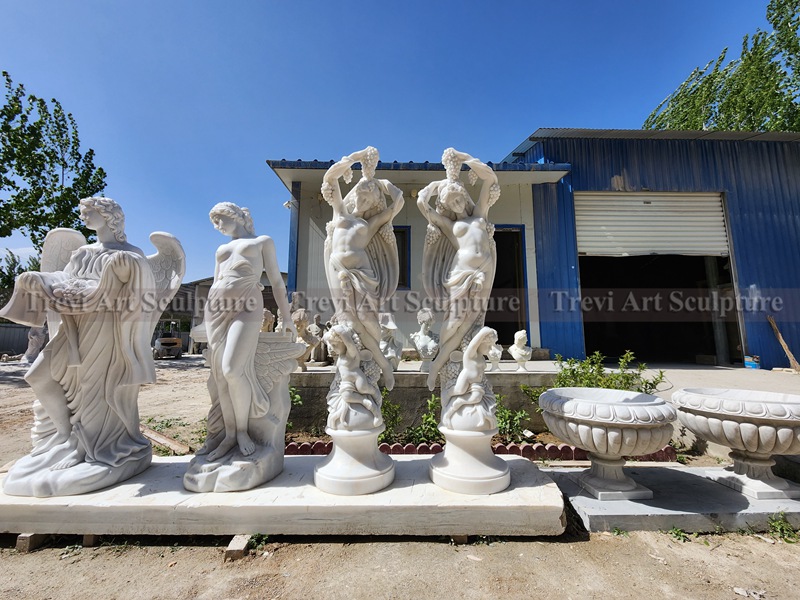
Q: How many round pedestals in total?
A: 2